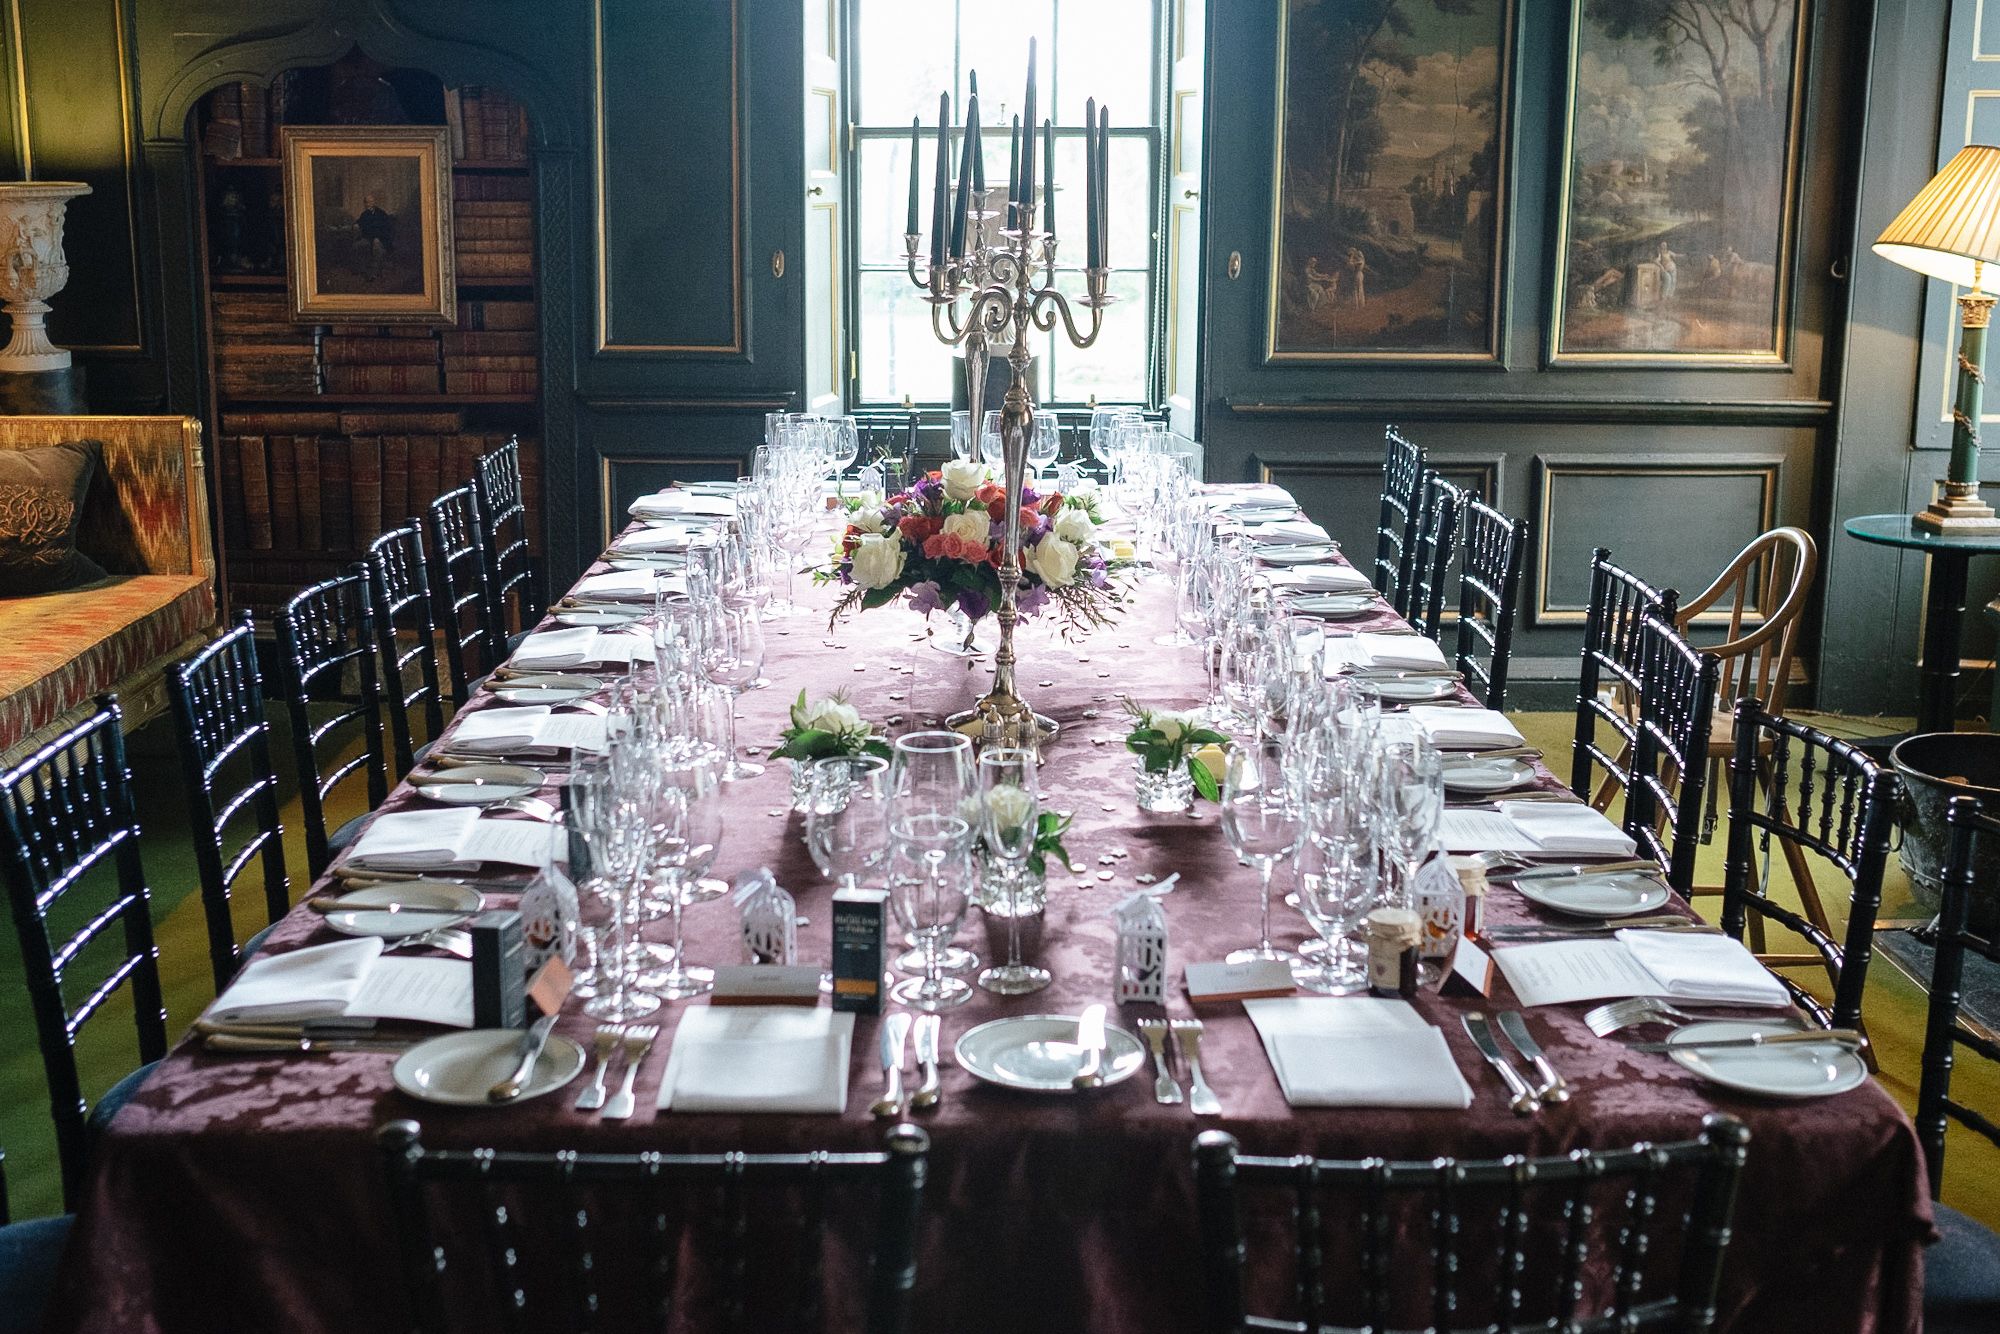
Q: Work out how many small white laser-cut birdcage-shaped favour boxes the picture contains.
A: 6